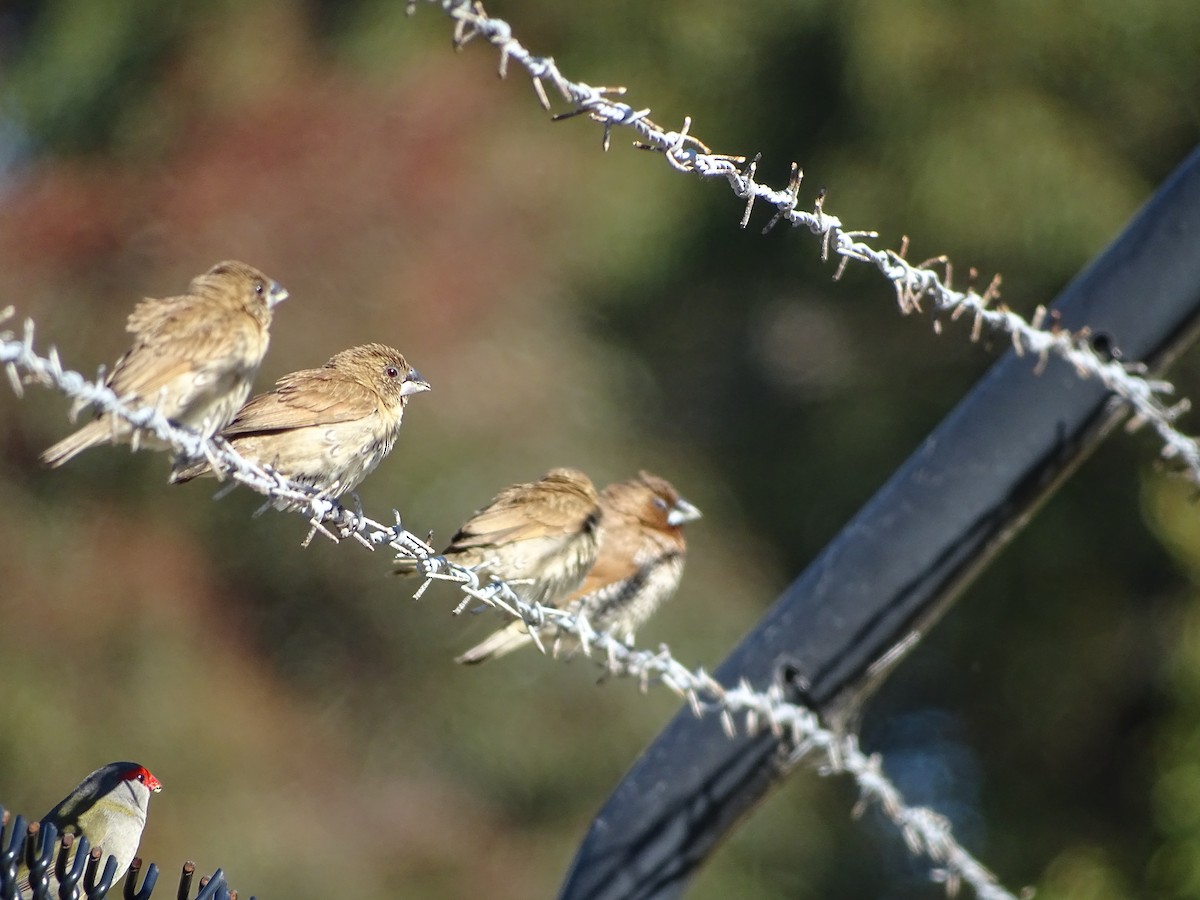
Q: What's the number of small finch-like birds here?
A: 5